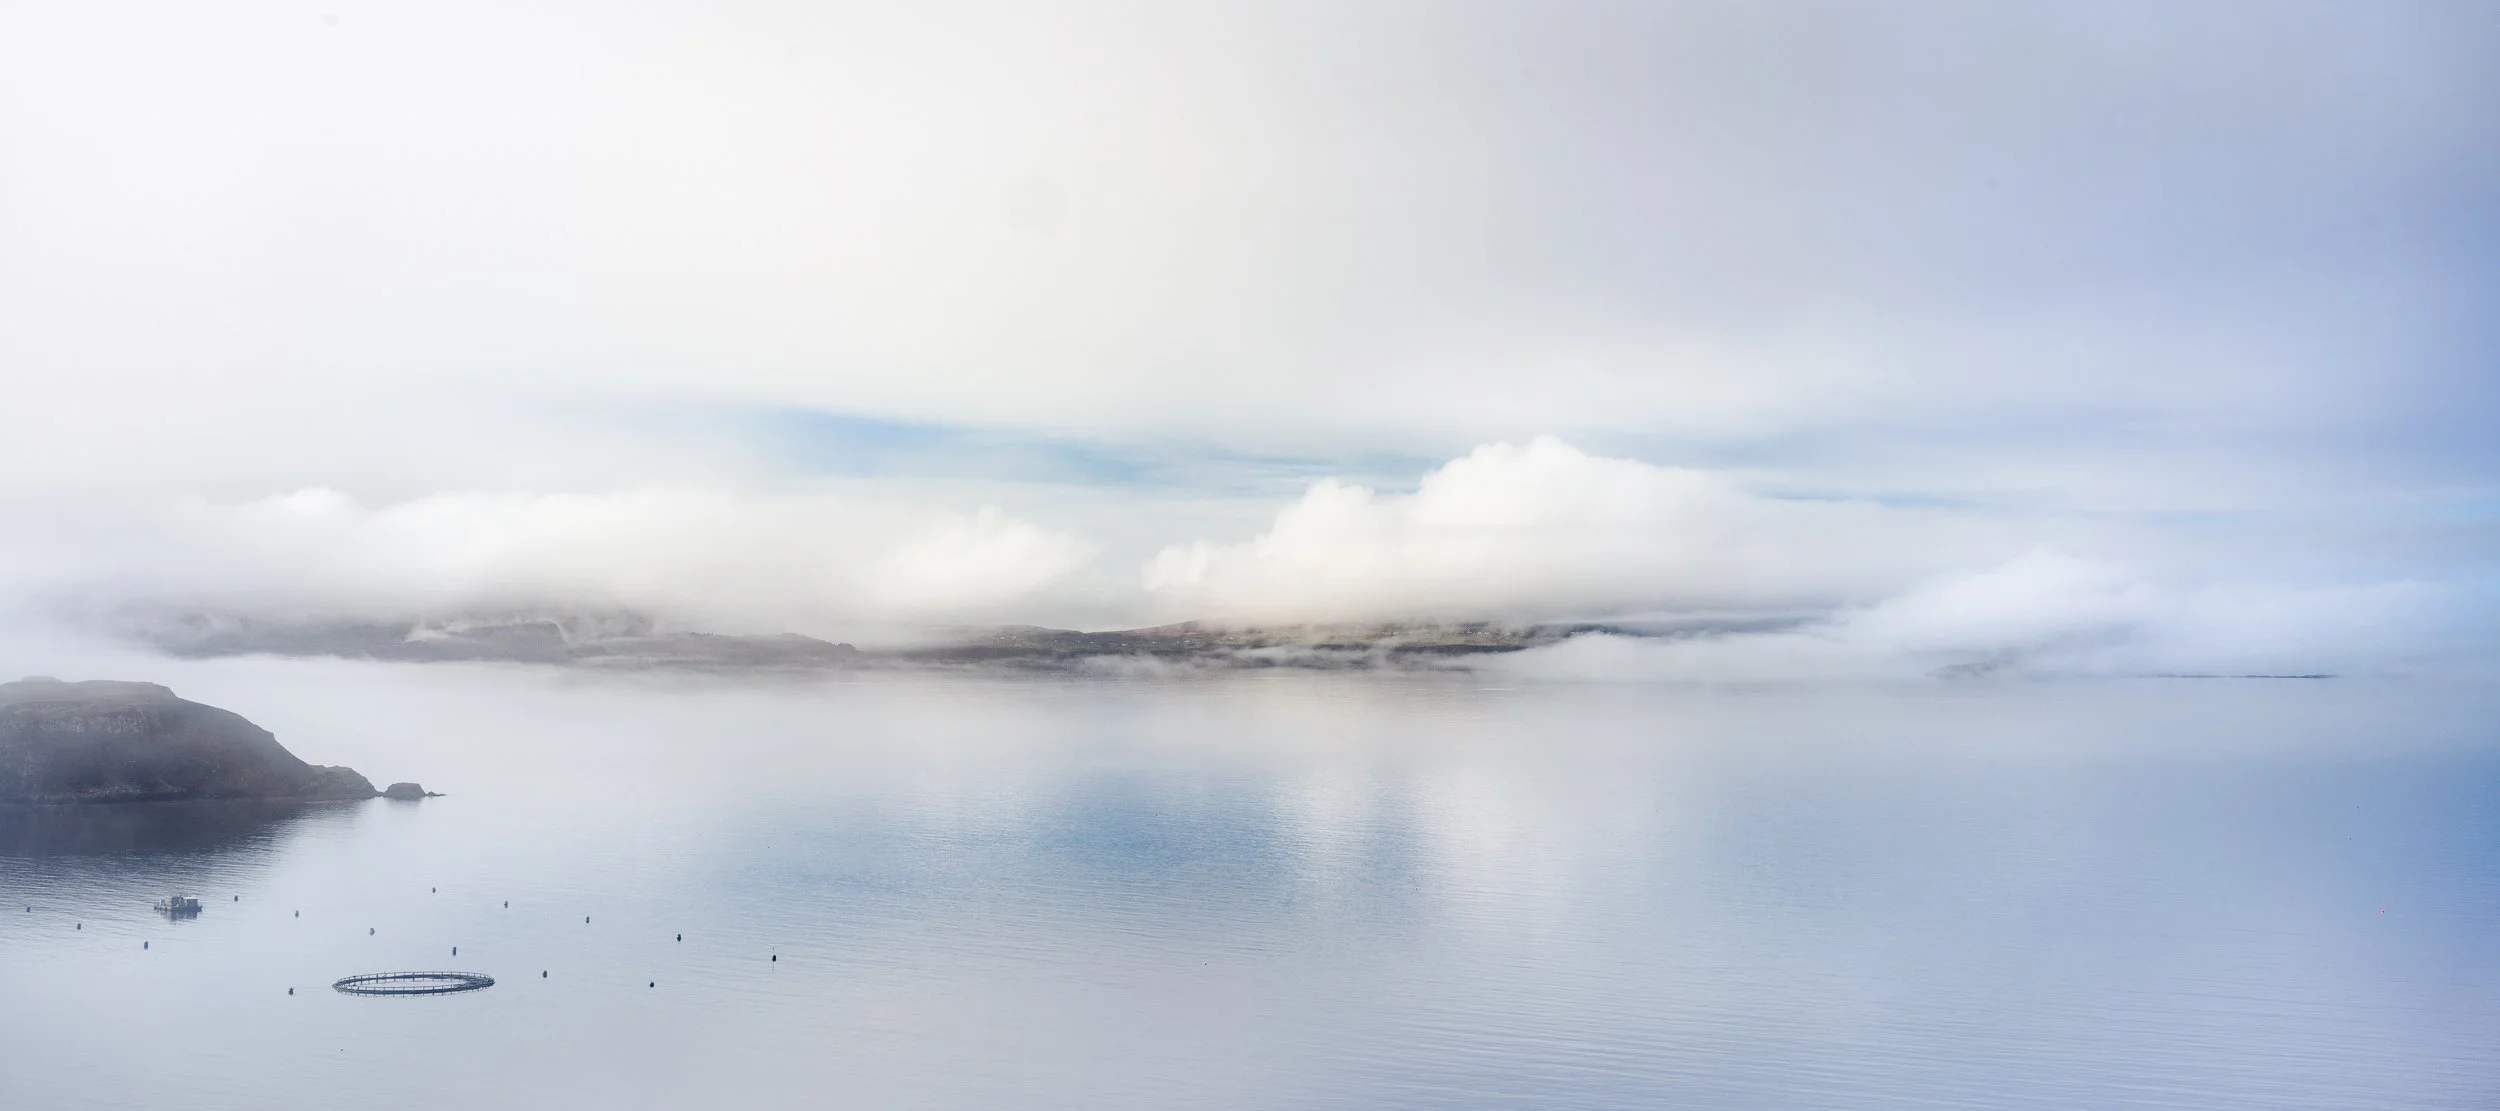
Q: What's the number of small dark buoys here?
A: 15